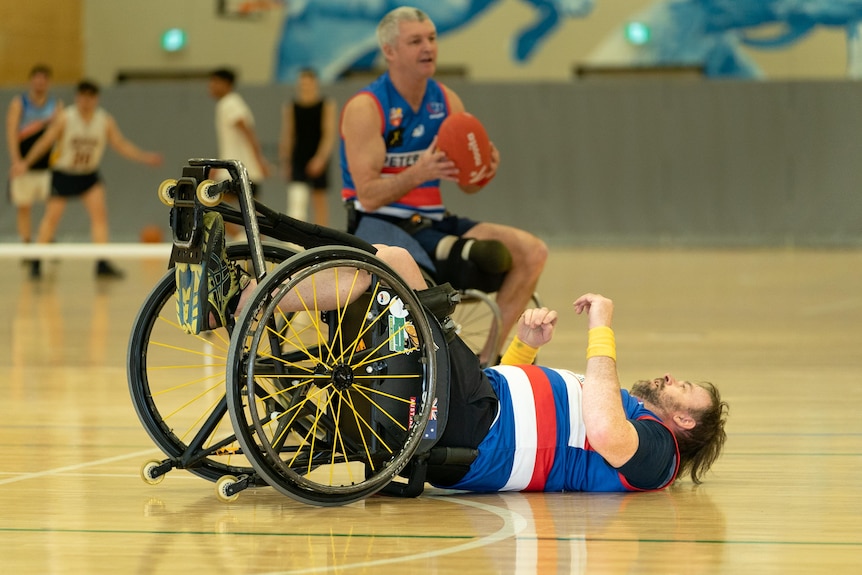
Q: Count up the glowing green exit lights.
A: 2